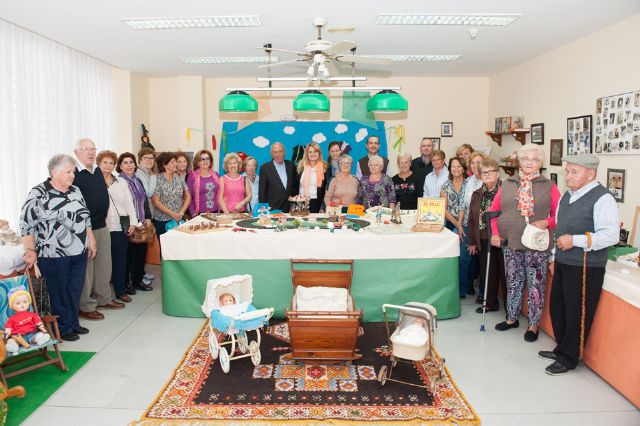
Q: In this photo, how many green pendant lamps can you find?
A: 3